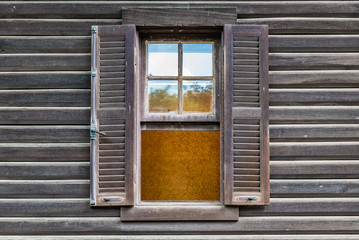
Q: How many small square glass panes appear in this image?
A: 4